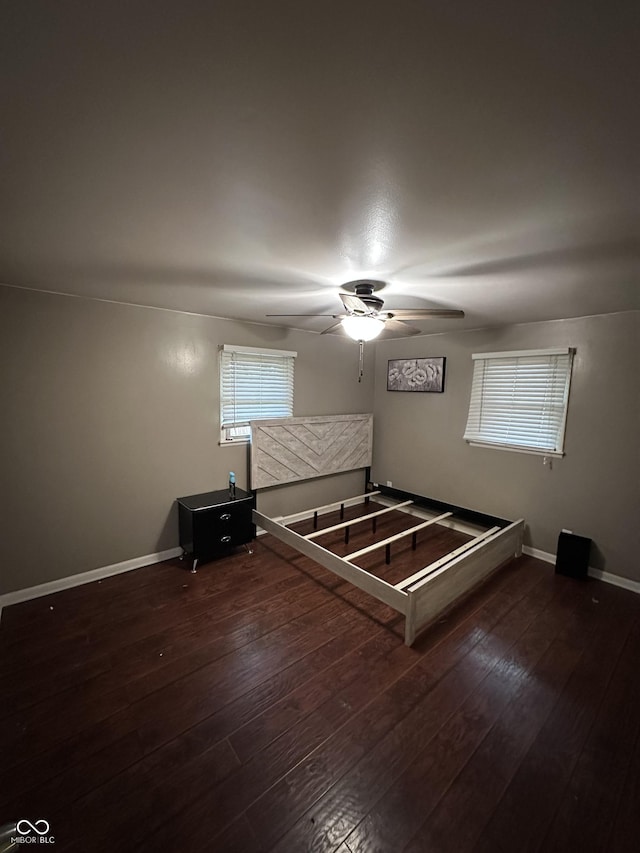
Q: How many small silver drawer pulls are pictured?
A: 2